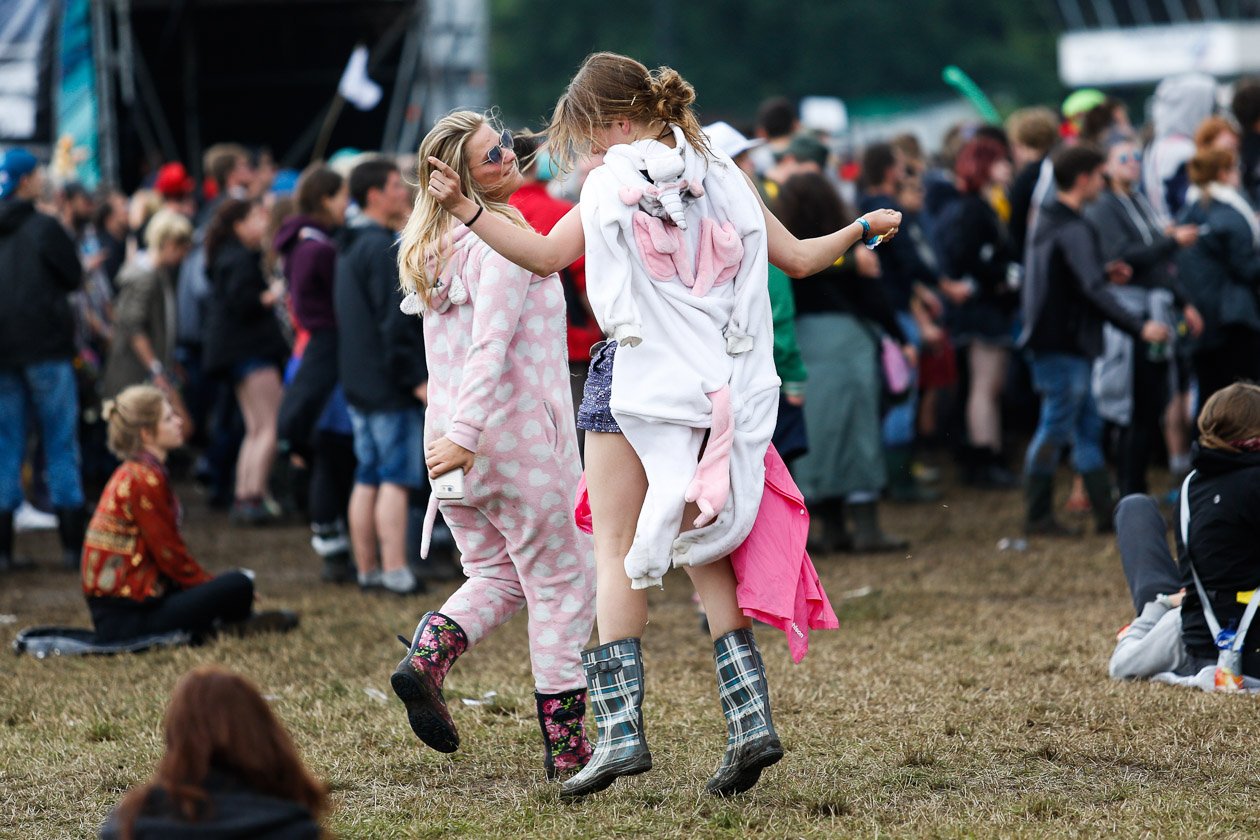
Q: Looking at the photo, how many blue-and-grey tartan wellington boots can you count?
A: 2